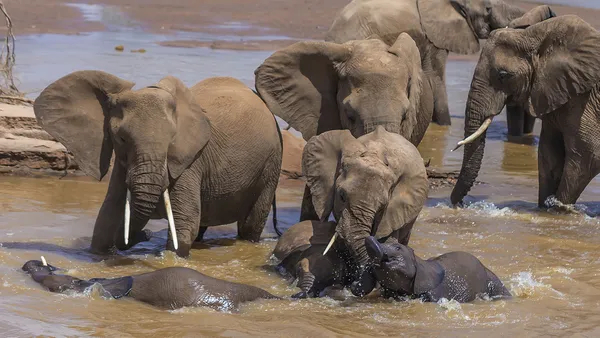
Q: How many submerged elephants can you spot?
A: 3